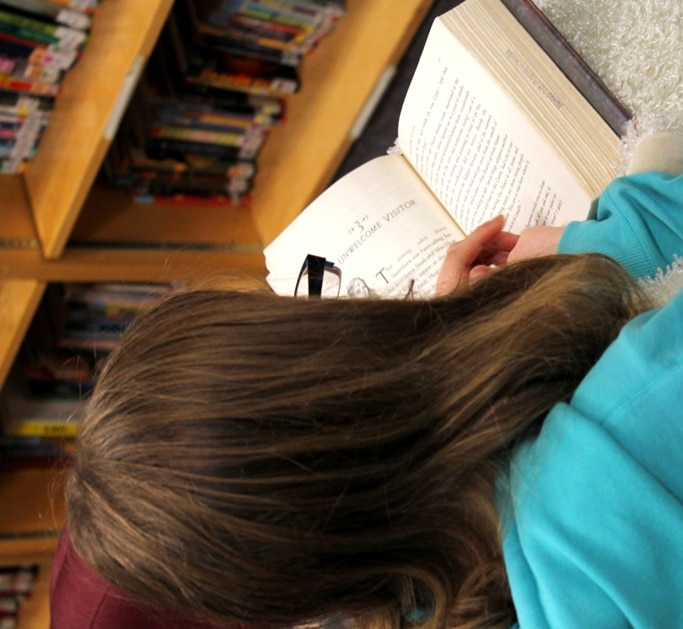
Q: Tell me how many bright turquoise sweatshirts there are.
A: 1